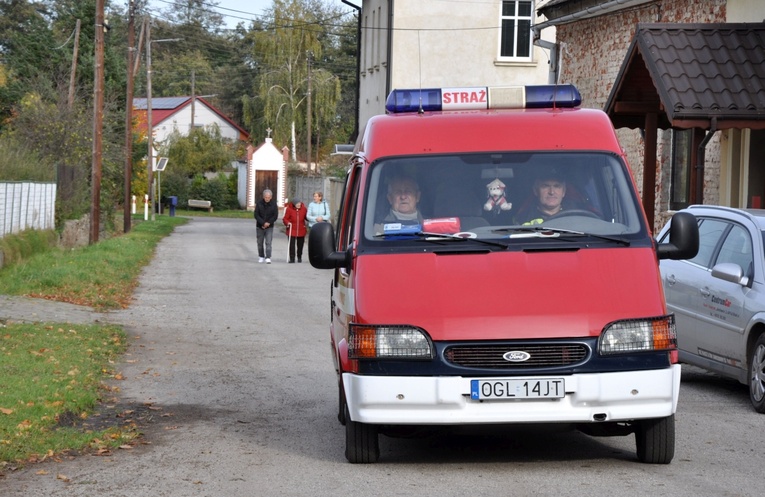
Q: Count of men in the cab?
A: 2